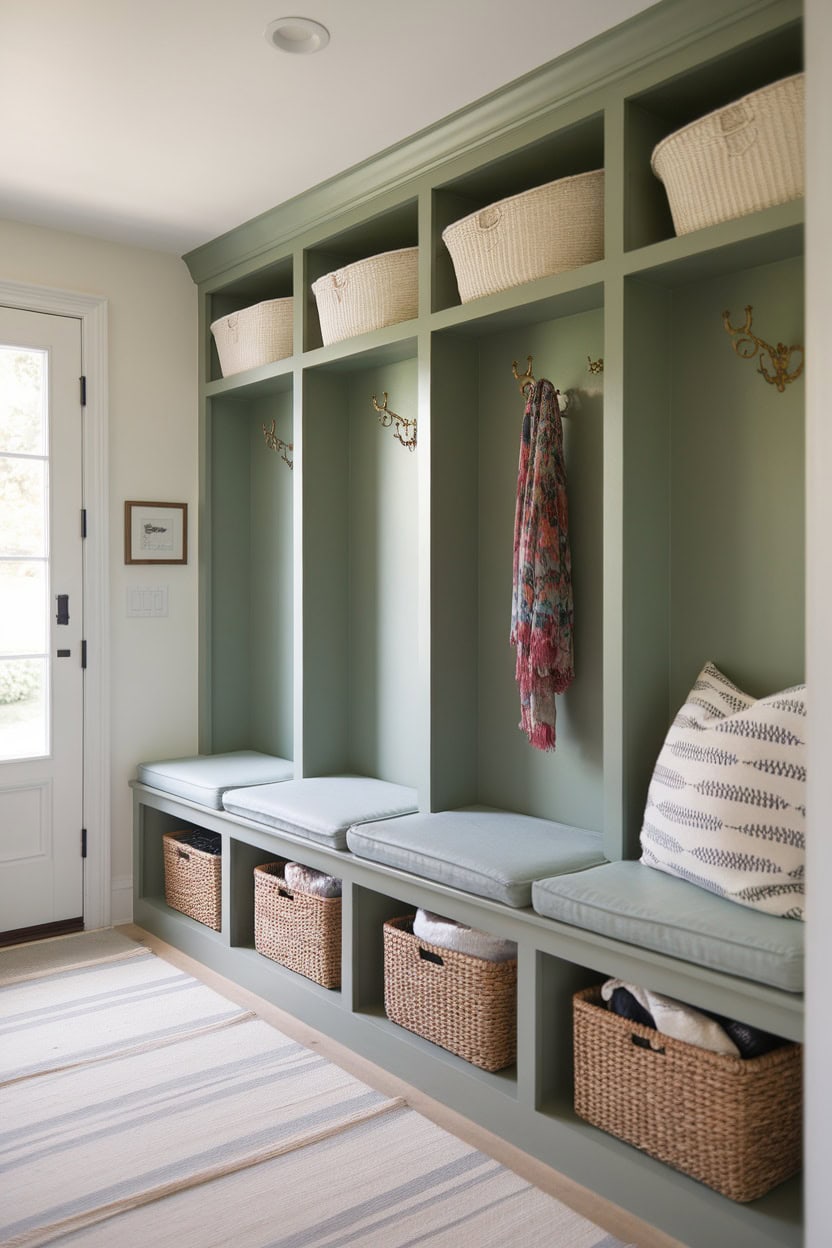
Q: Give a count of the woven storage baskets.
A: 8